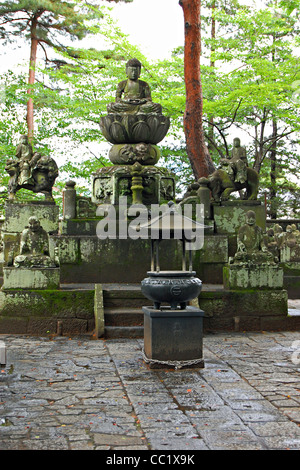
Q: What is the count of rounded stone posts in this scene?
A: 2